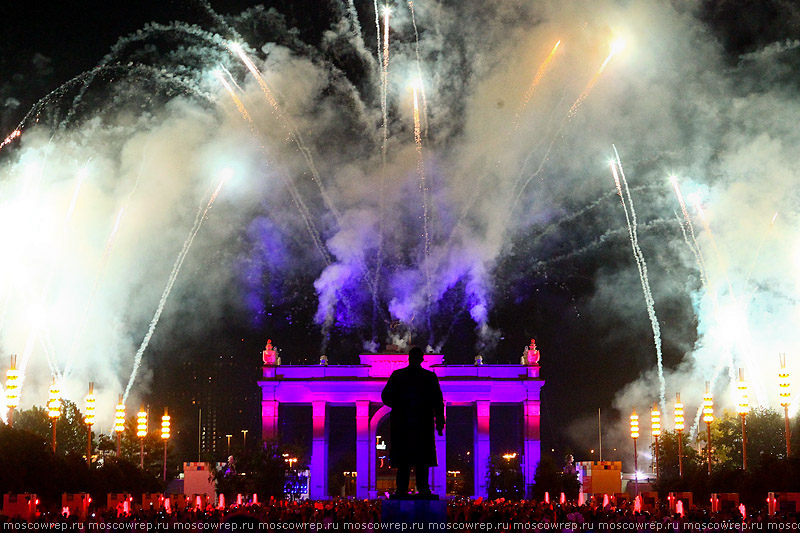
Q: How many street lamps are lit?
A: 12